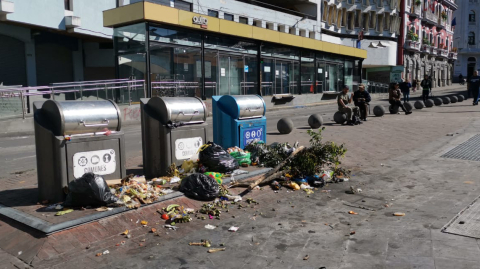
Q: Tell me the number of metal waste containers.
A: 3